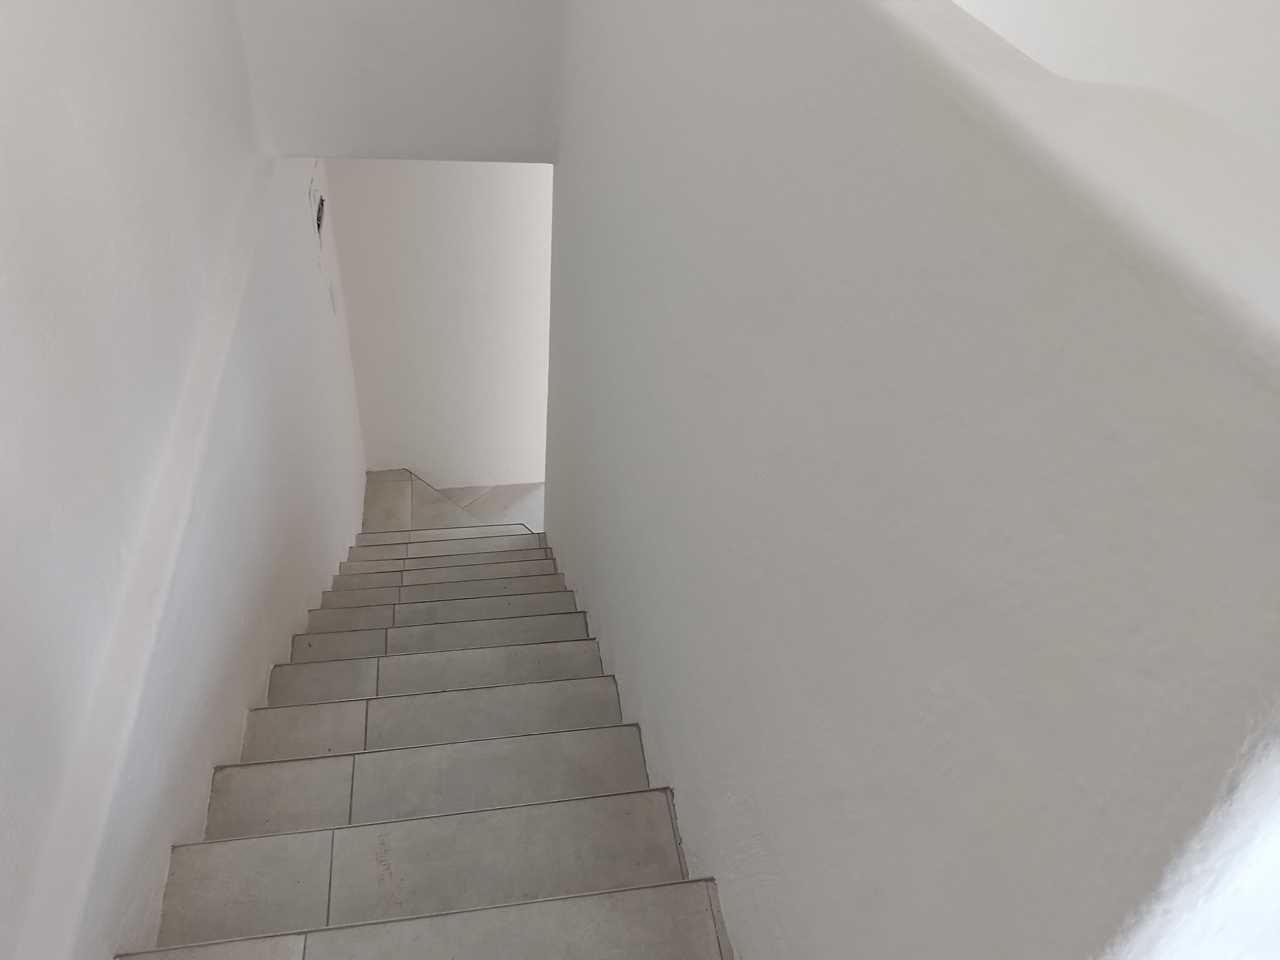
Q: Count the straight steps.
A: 12